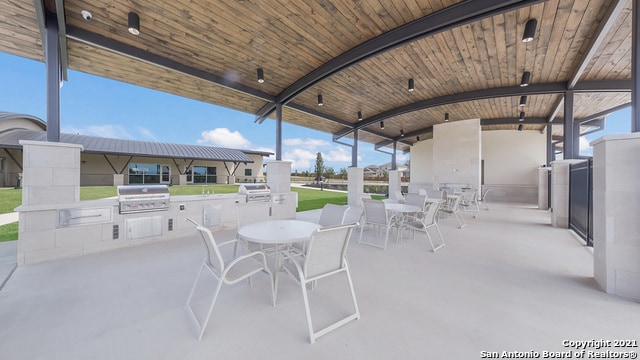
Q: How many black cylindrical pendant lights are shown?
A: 14